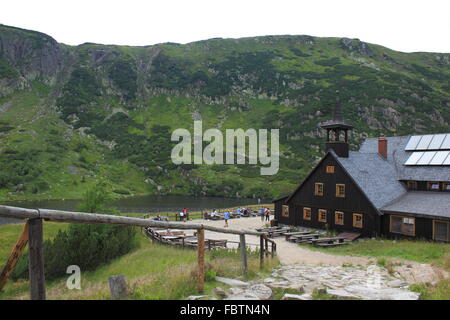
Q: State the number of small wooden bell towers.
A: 1